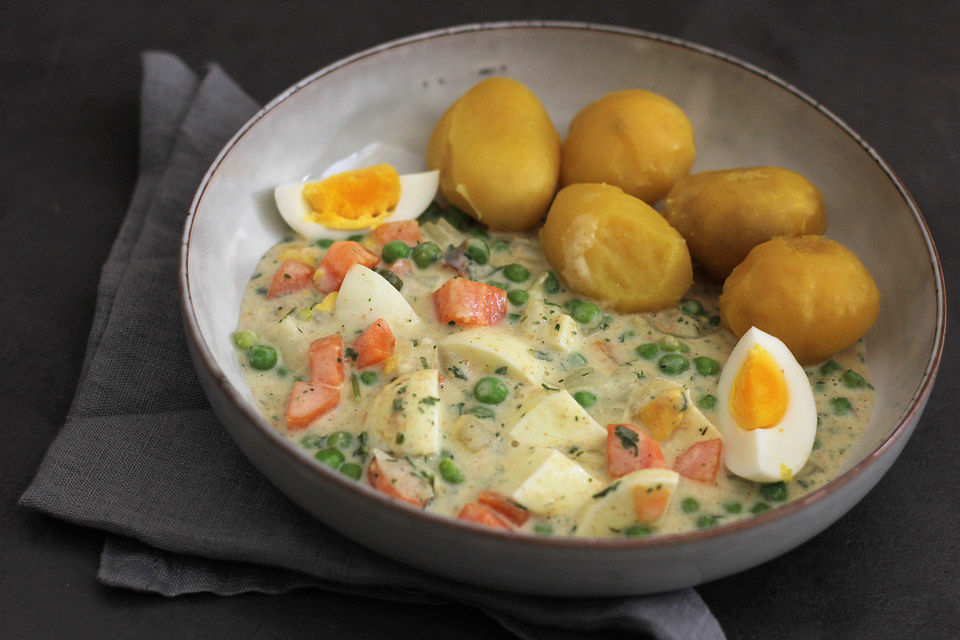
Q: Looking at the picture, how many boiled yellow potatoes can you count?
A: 5